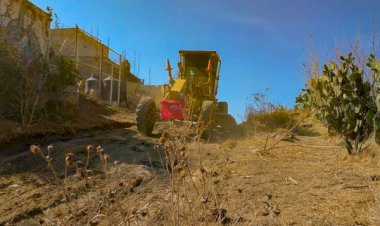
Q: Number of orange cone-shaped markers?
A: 2